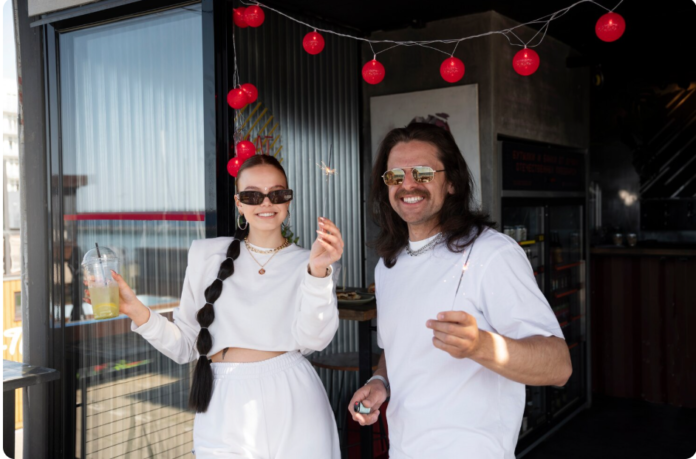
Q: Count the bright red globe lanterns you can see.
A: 11